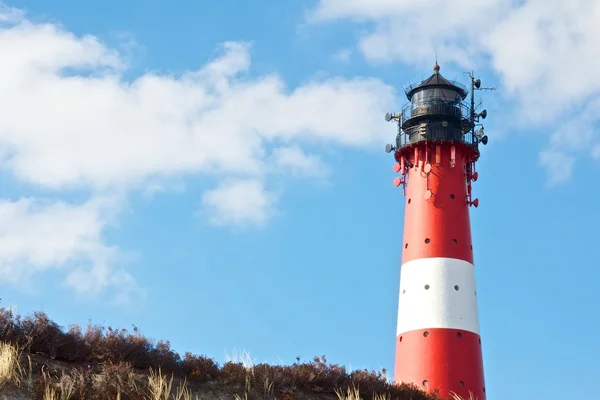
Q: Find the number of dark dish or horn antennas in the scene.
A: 5